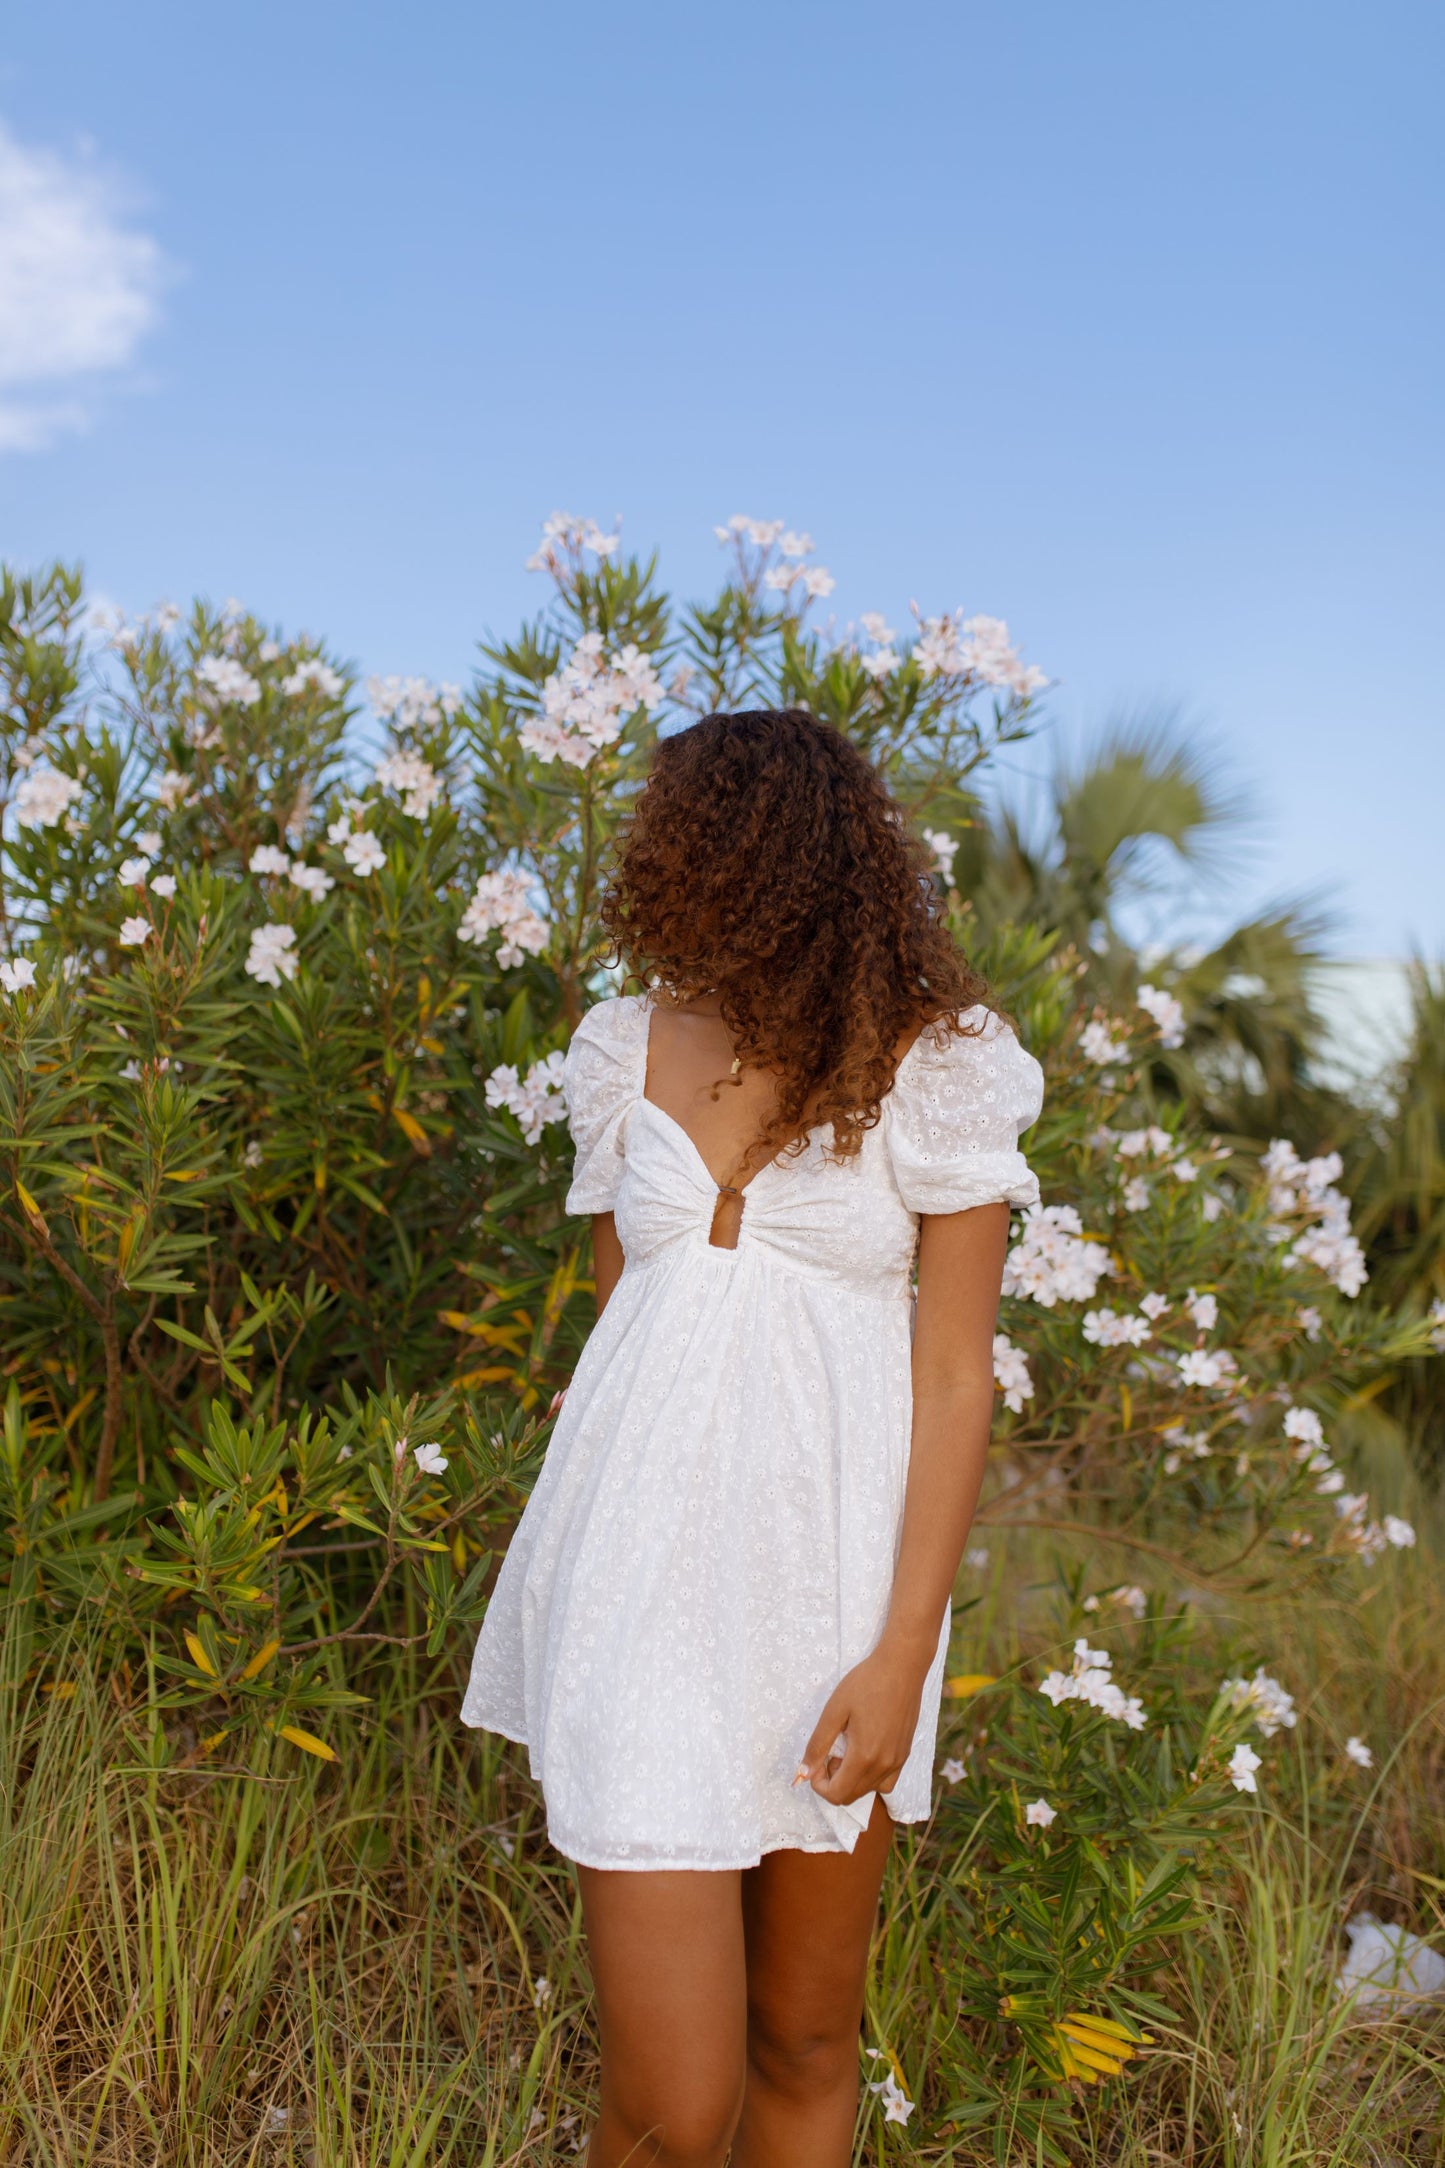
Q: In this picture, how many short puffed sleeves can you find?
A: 2